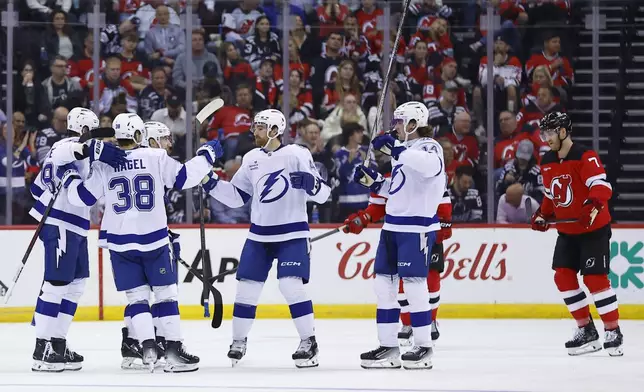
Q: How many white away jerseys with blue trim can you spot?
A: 5